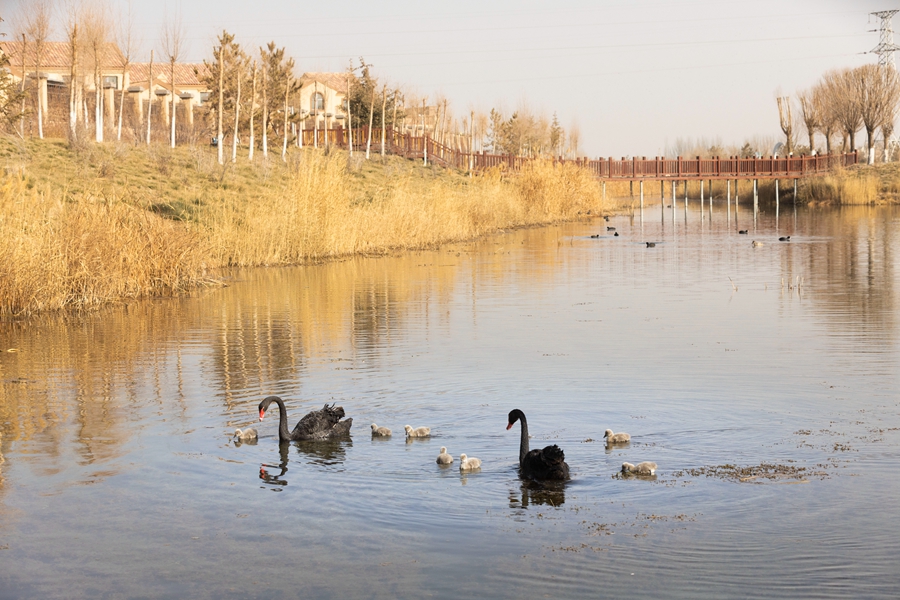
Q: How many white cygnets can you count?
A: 7